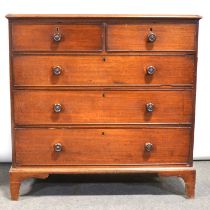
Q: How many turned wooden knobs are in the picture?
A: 8